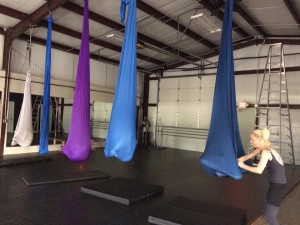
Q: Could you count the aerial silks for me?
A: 5